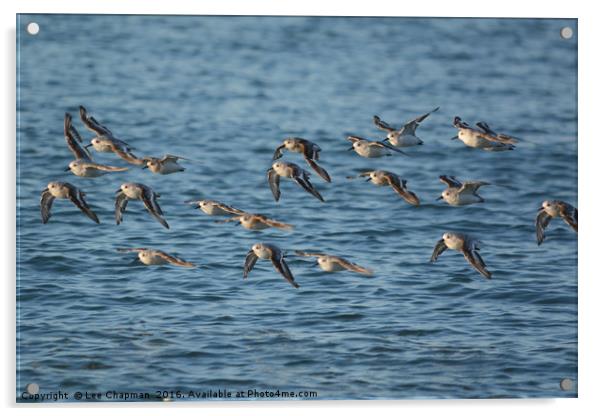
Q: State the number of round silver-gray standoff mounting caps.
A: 4